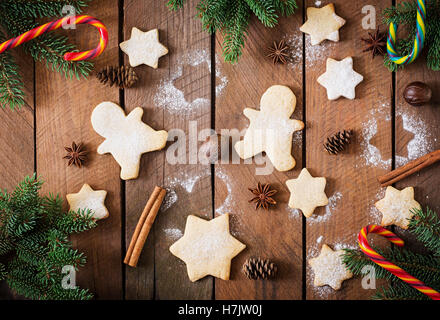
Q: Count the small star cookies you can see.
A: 7